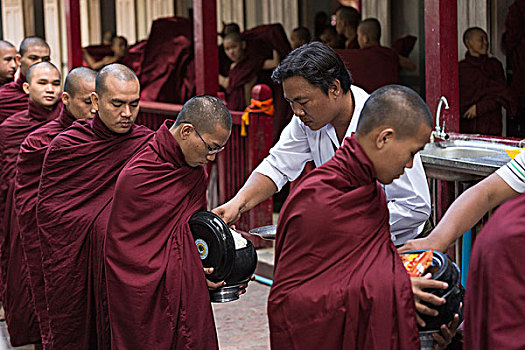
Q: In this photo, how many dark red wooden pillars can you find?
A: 3